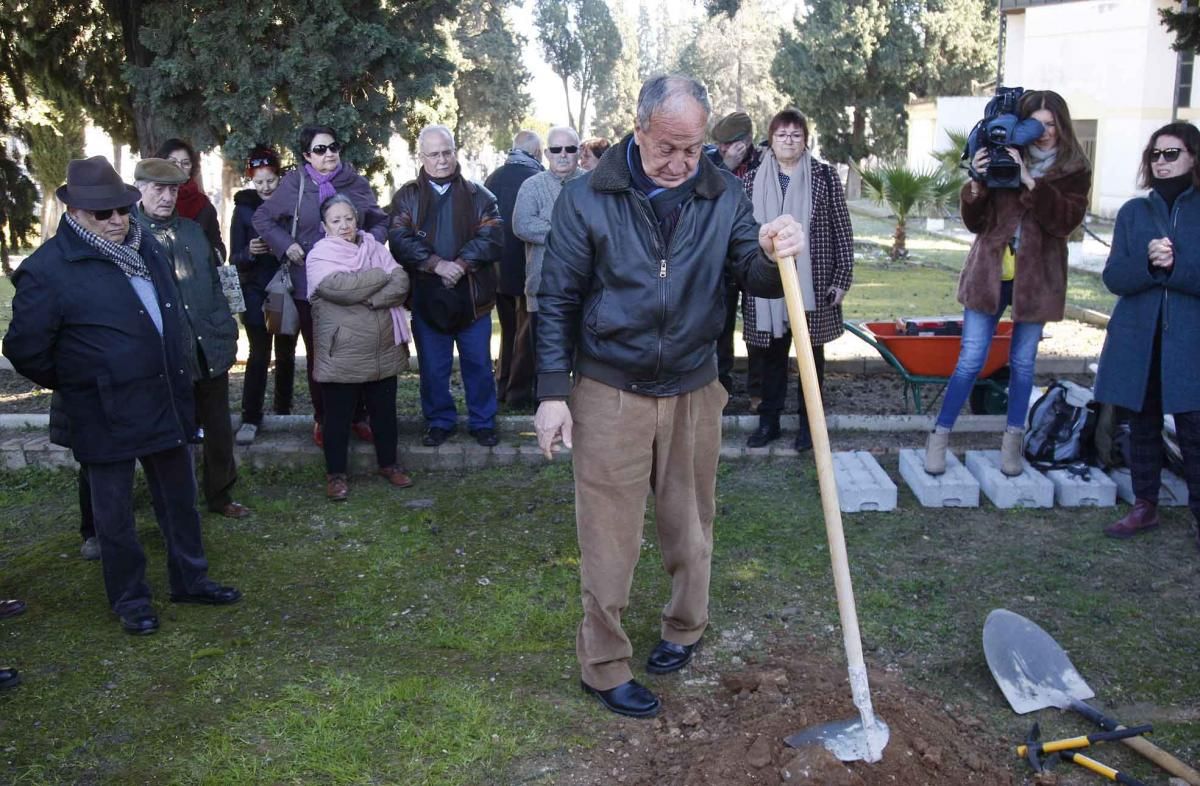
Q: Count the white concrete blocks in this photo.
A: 5